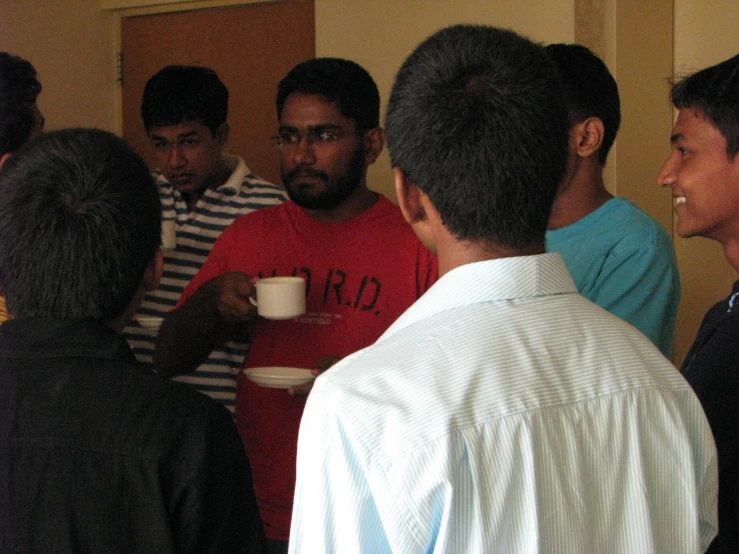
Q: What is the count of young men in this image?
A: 7